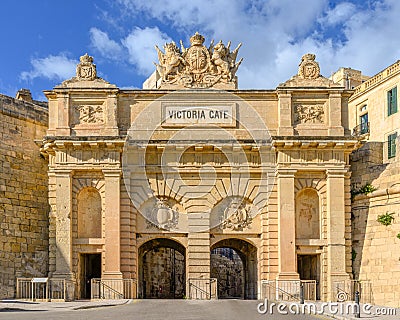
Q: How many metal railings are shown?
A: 5